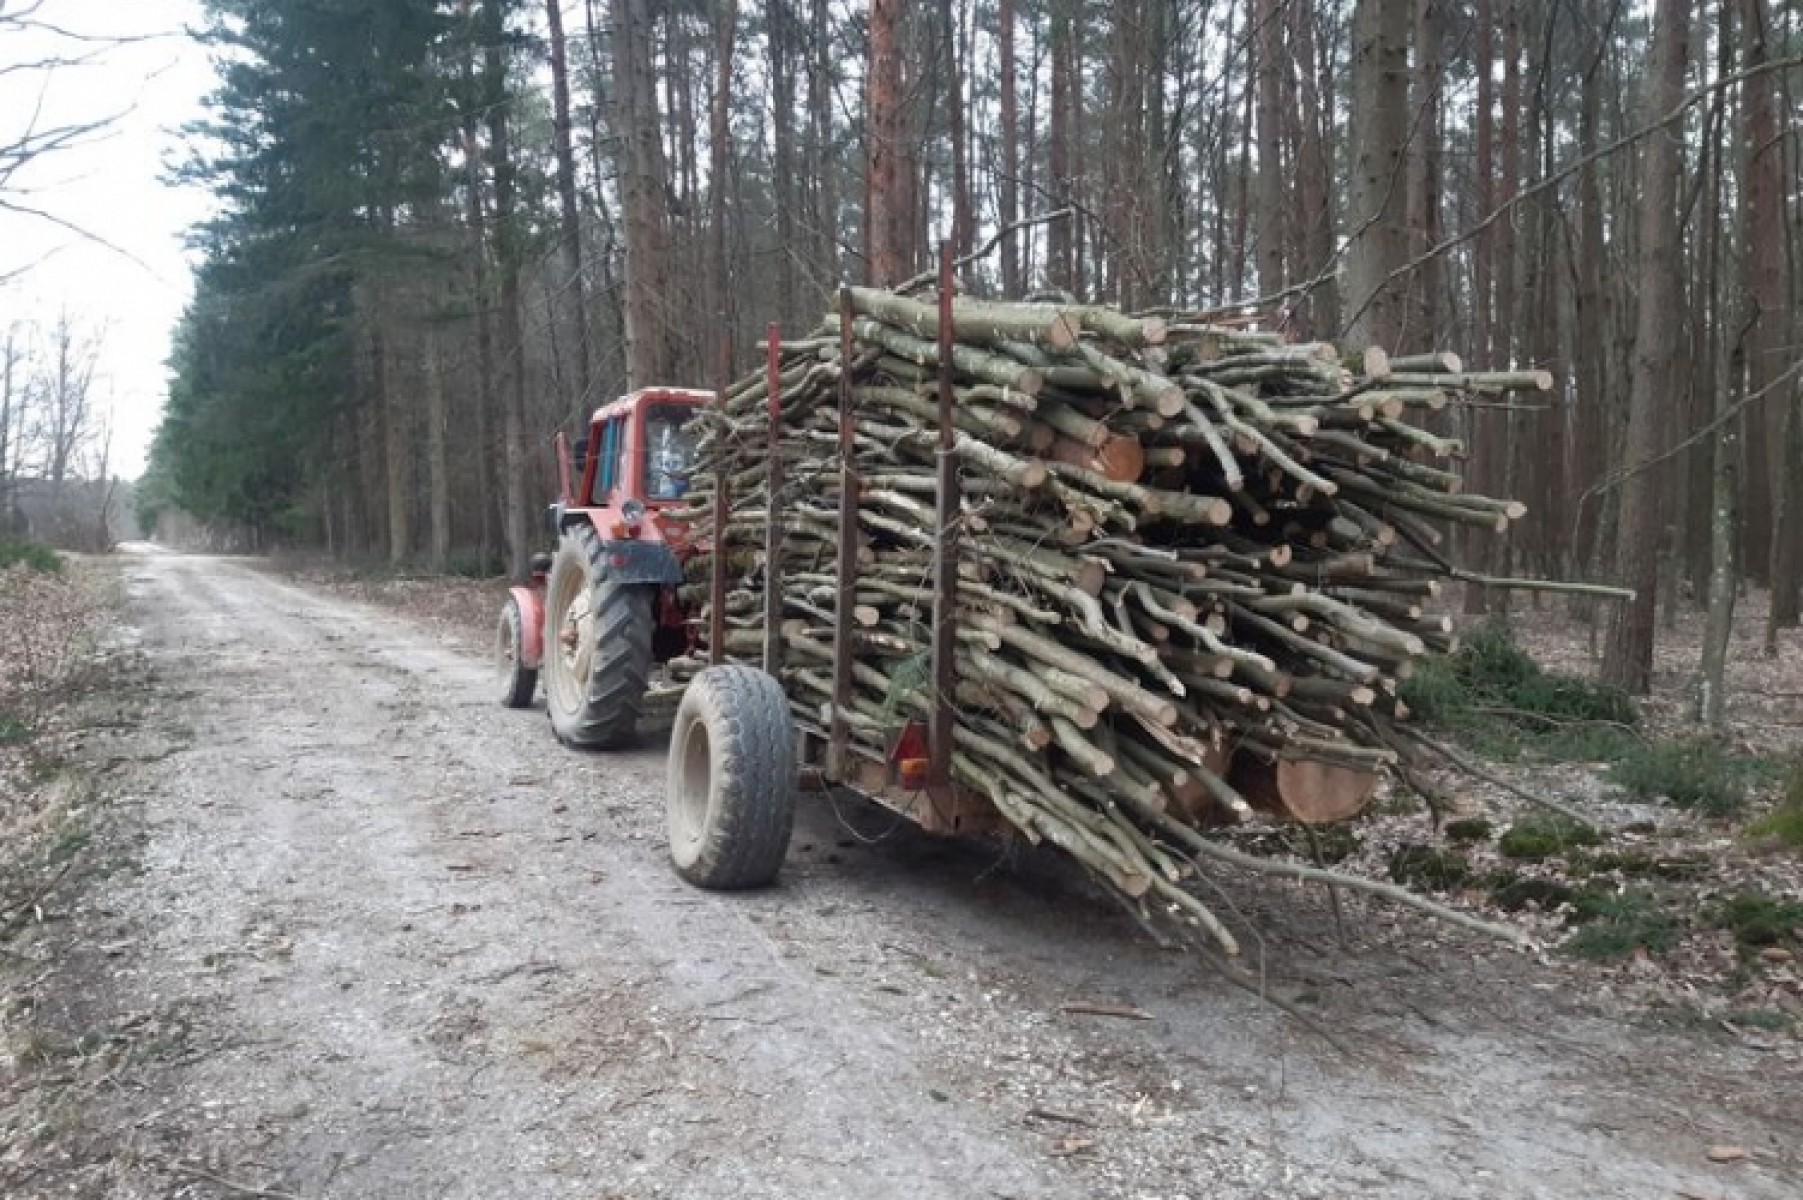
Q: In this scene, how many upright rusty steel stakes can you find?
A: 4